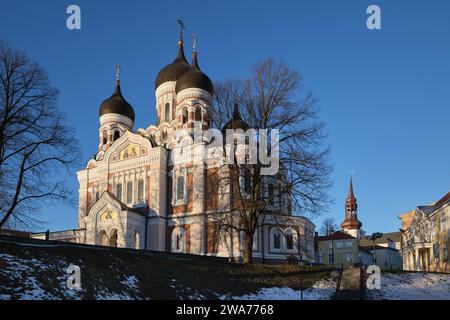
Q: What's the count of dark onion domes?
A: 4